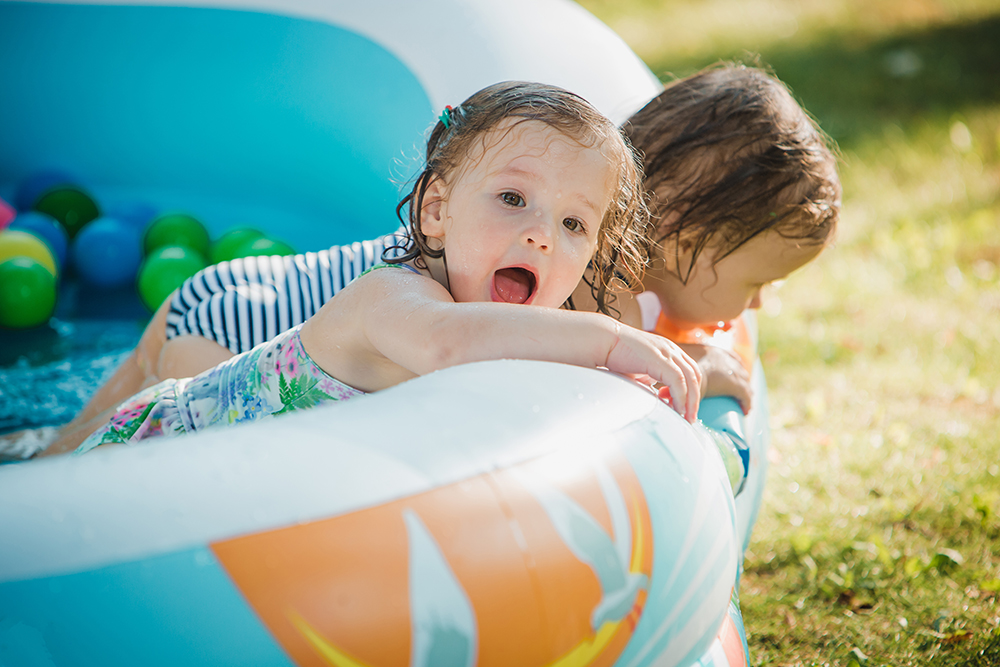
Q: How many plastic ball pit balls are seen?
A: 12